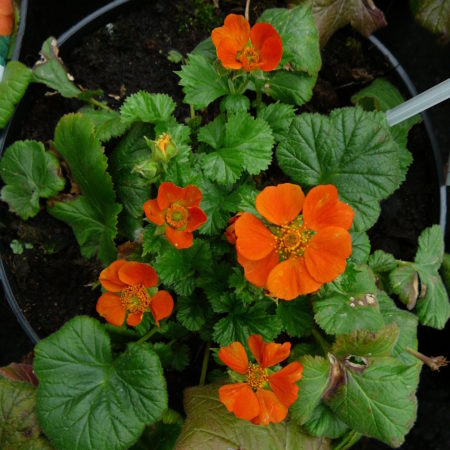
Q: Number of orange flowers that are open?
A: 5